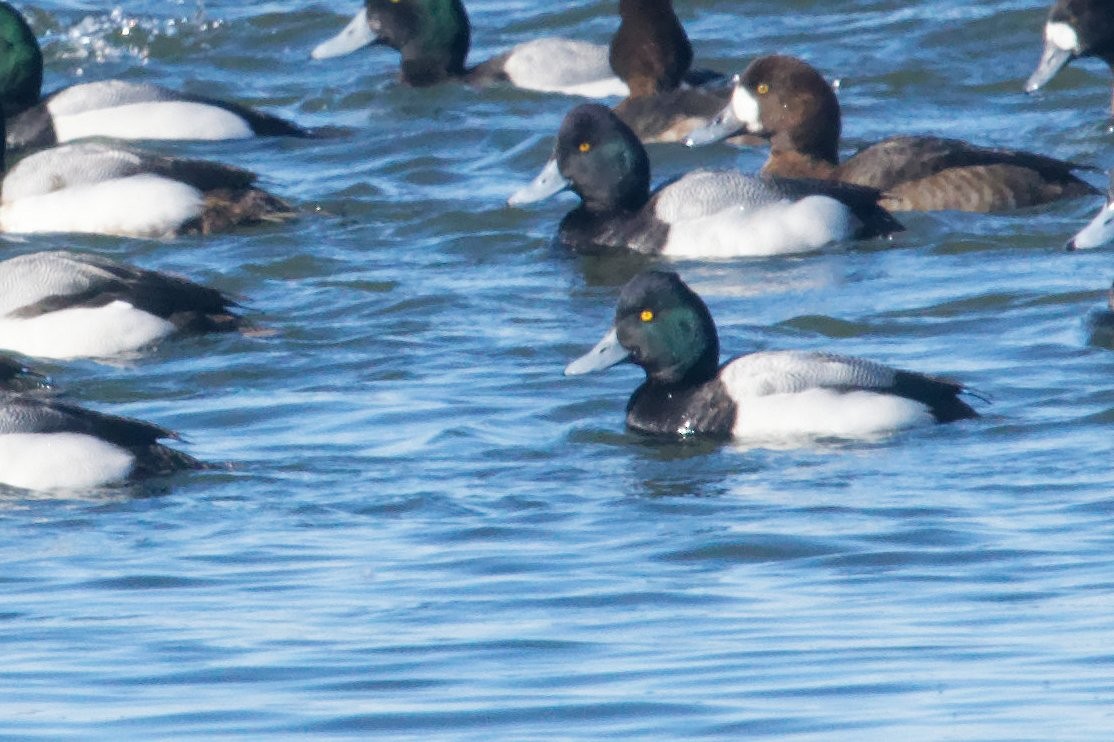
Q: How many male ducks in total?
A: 7